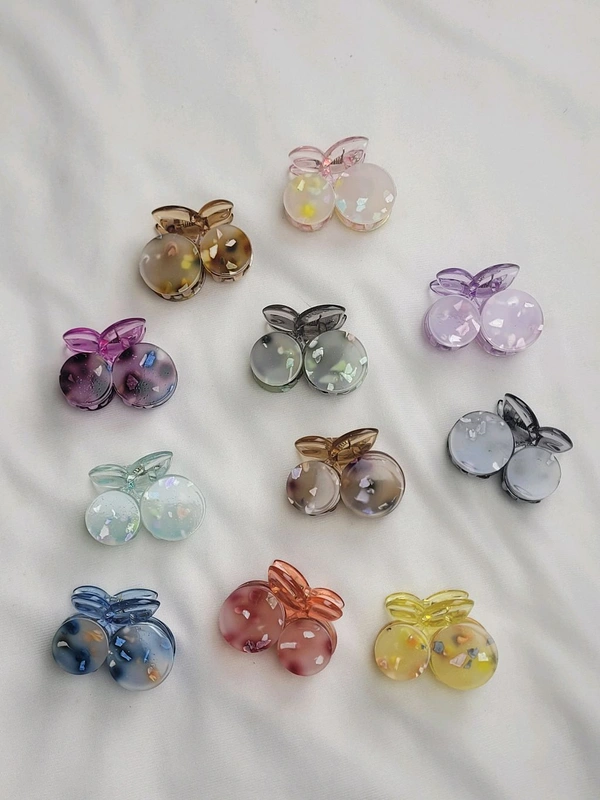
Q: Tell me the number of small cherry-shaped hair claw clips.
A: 11